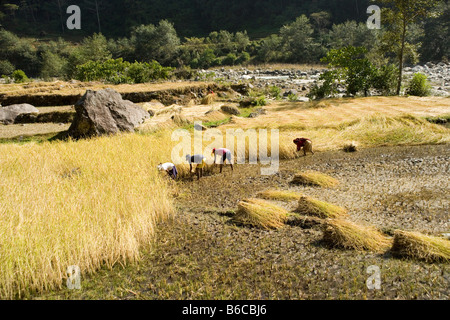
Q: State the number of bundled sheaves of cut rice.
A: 6